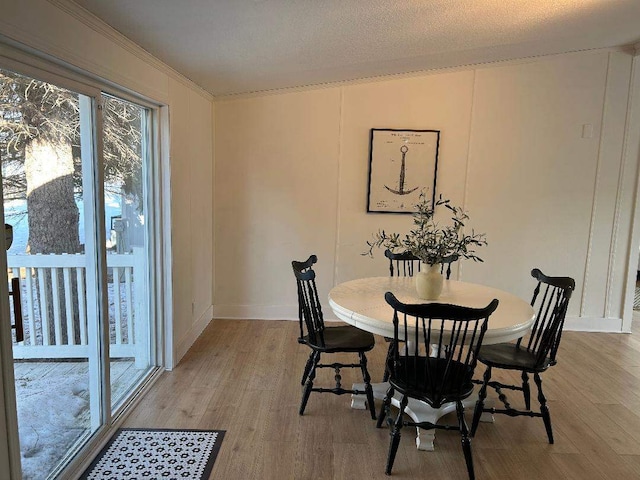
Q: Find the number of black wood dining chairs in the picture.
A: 4